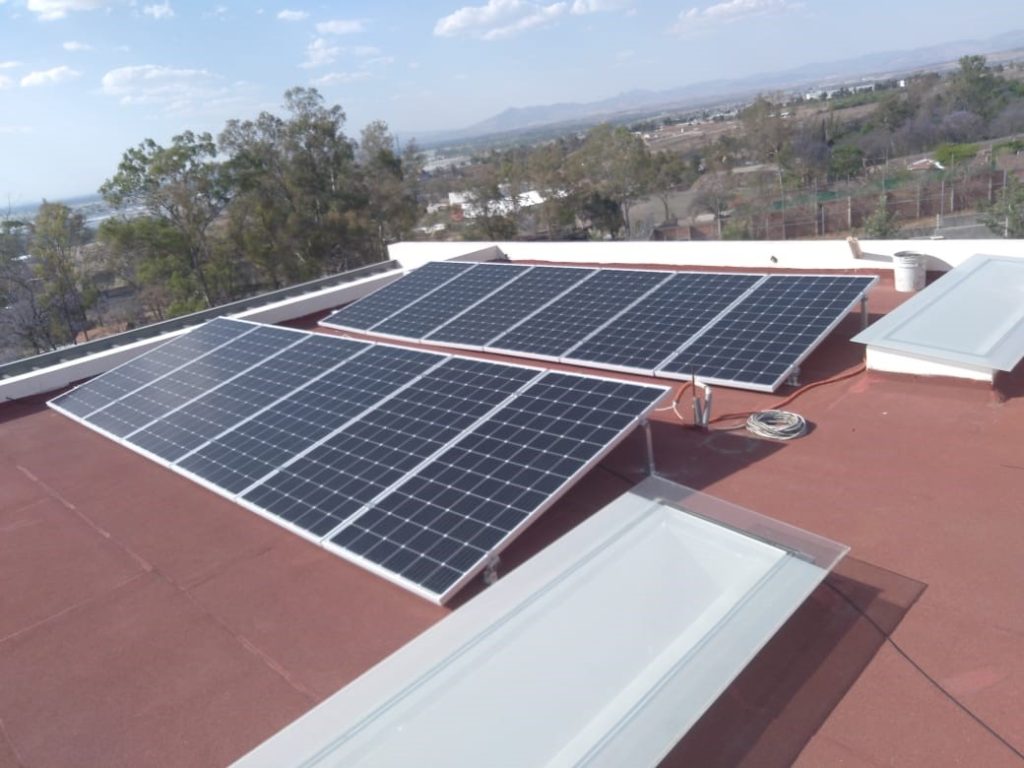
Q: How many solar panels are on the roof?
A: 12